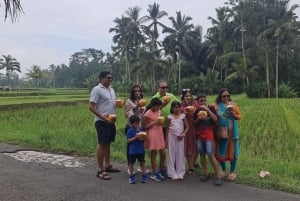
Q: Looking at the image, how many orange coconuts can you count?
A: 9